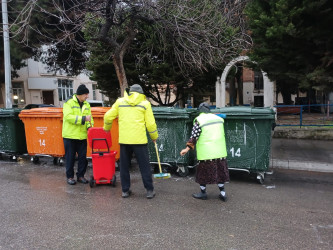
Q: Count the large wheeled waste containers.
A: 5